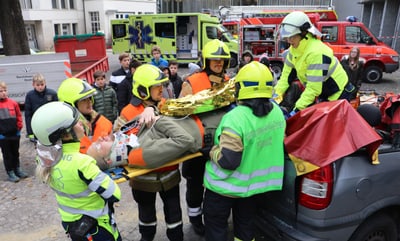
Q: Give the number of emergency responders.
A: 6